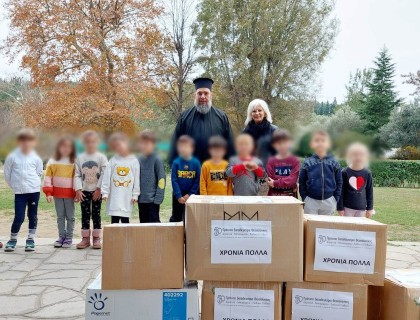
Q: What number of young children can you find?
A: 11